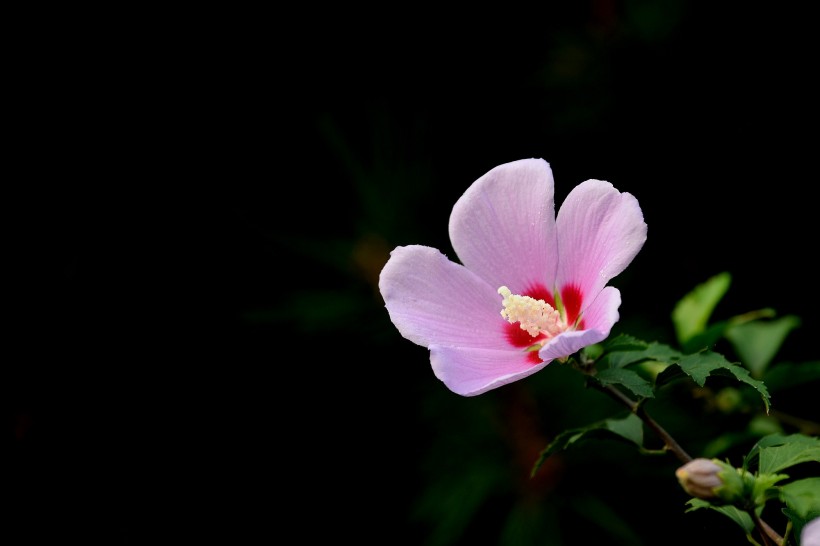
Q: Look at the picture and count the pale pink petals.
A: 5